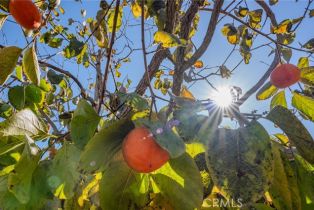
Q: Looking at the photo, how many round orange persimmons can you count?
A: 3